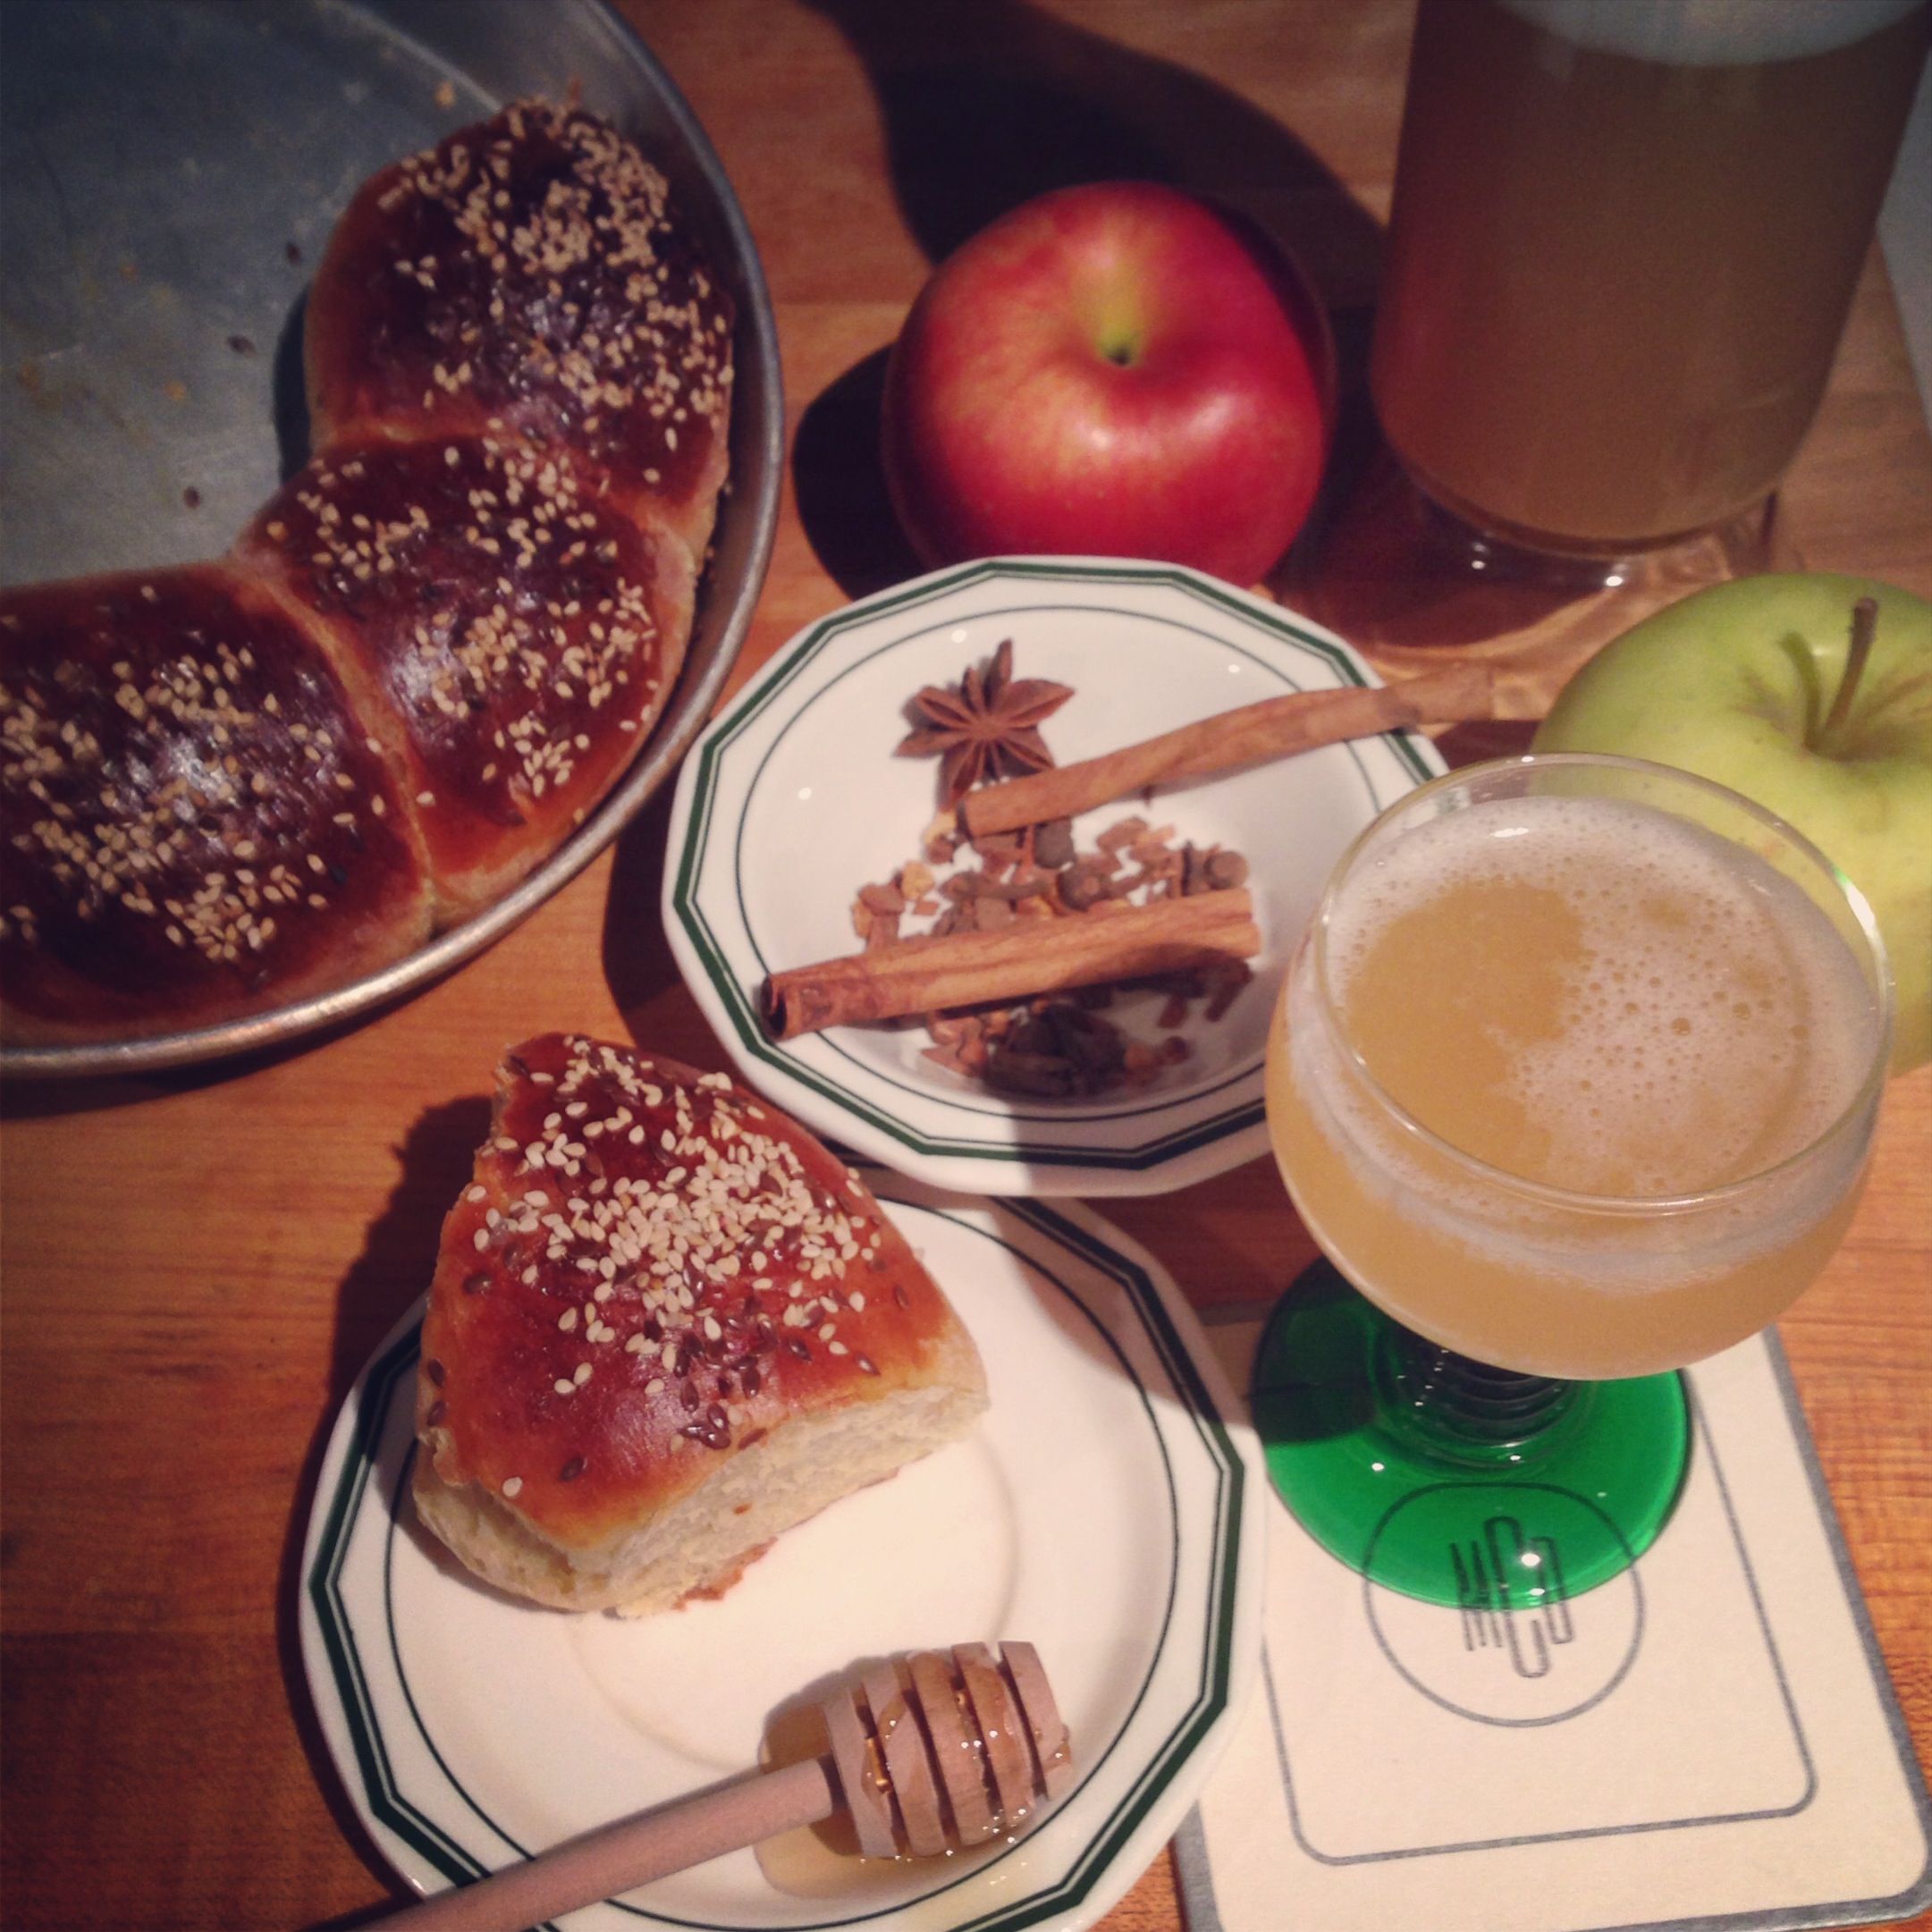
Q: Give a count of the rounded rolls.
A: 4